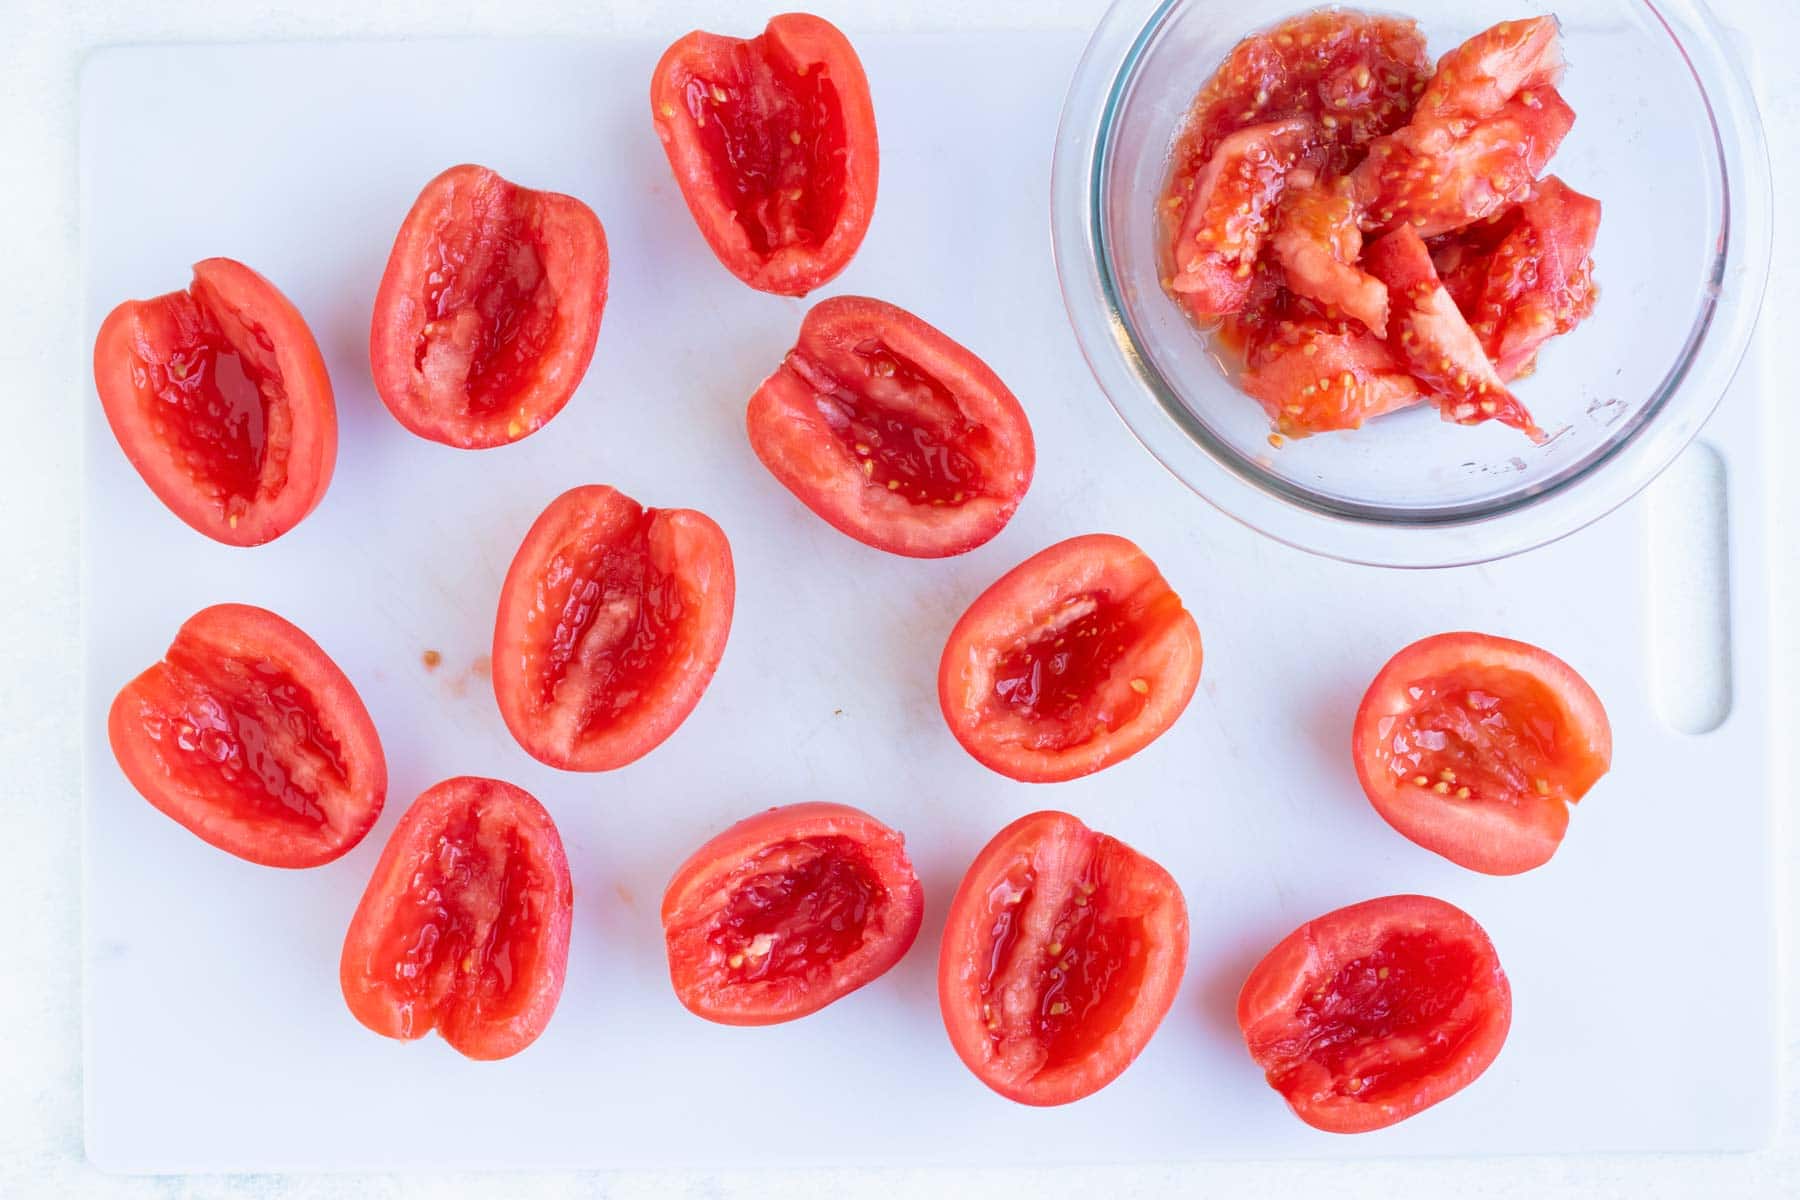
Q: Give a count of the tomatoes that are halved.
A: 12